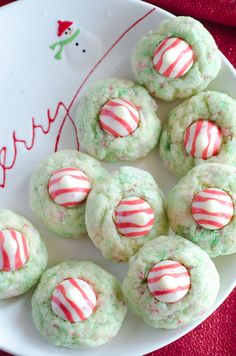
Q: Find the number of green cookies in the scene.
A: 9